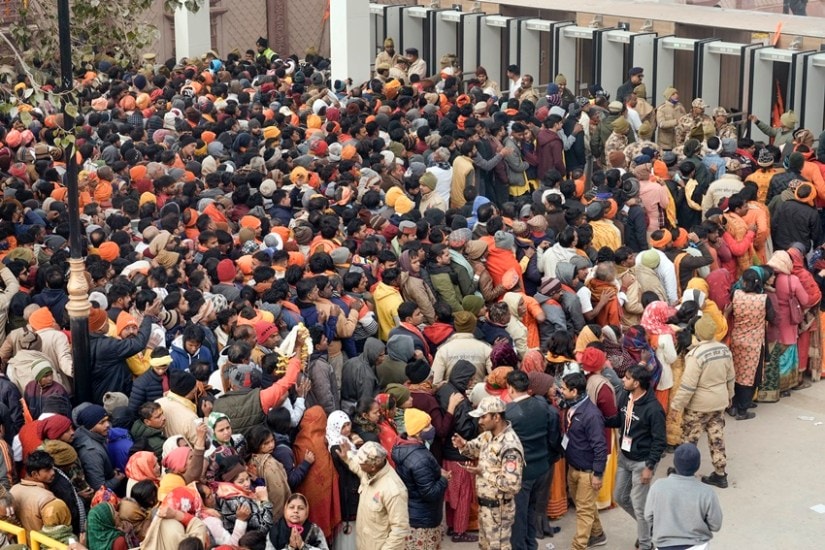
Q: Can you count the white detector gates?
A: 11